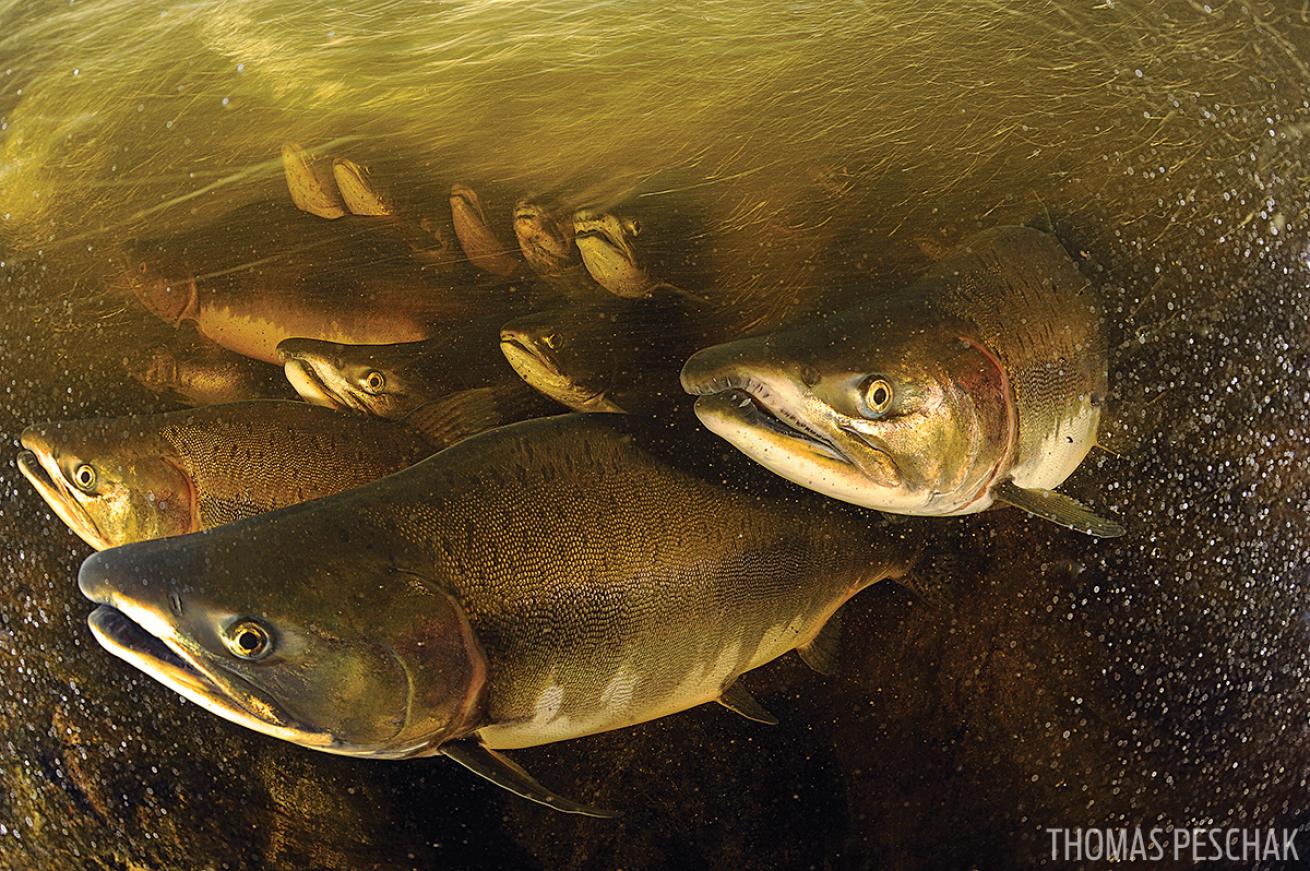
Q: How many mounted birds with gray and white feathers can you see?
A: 0